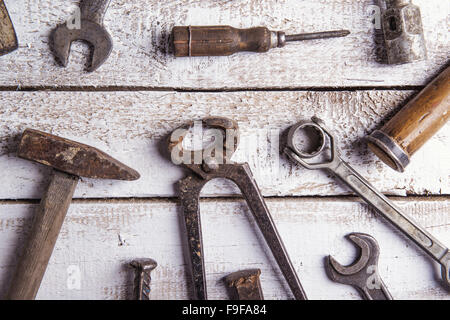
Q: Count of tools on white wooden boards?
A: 11